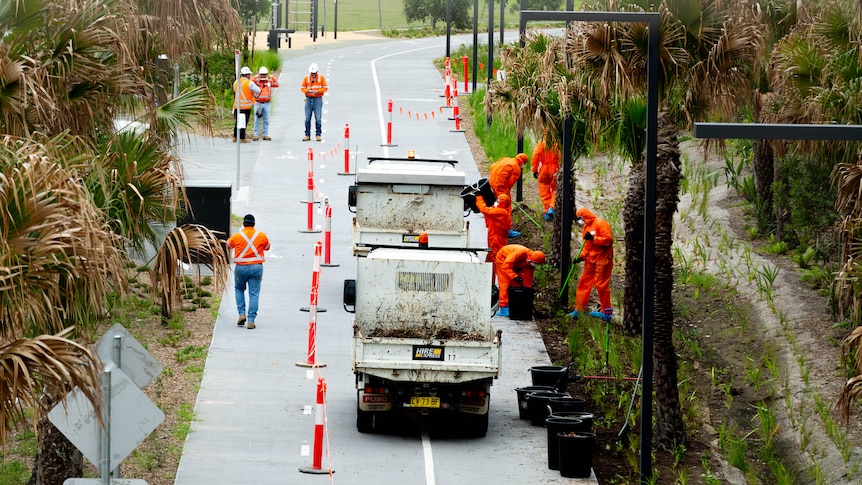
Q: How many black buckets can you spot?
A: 9